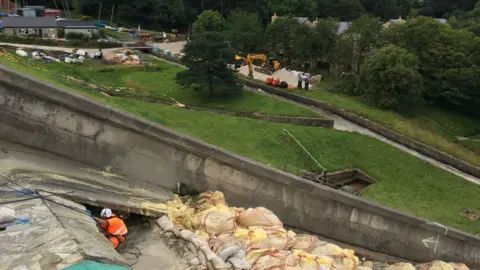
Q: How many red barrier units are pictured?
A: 2